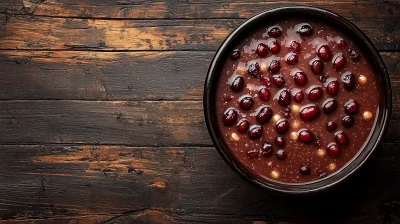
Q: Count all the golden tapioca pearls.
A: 11